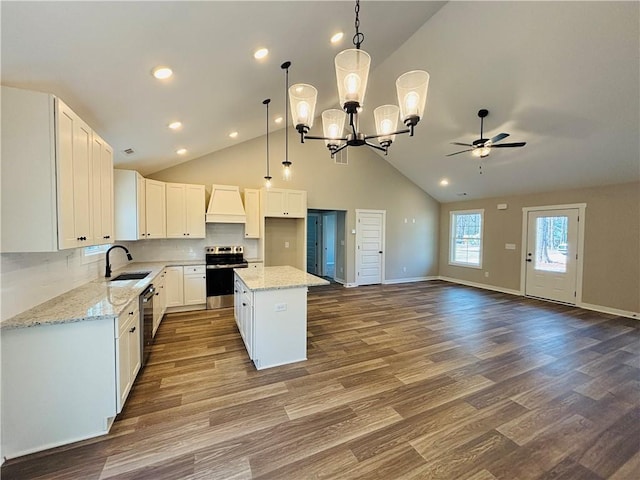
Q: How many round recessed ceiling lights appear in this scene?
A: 8